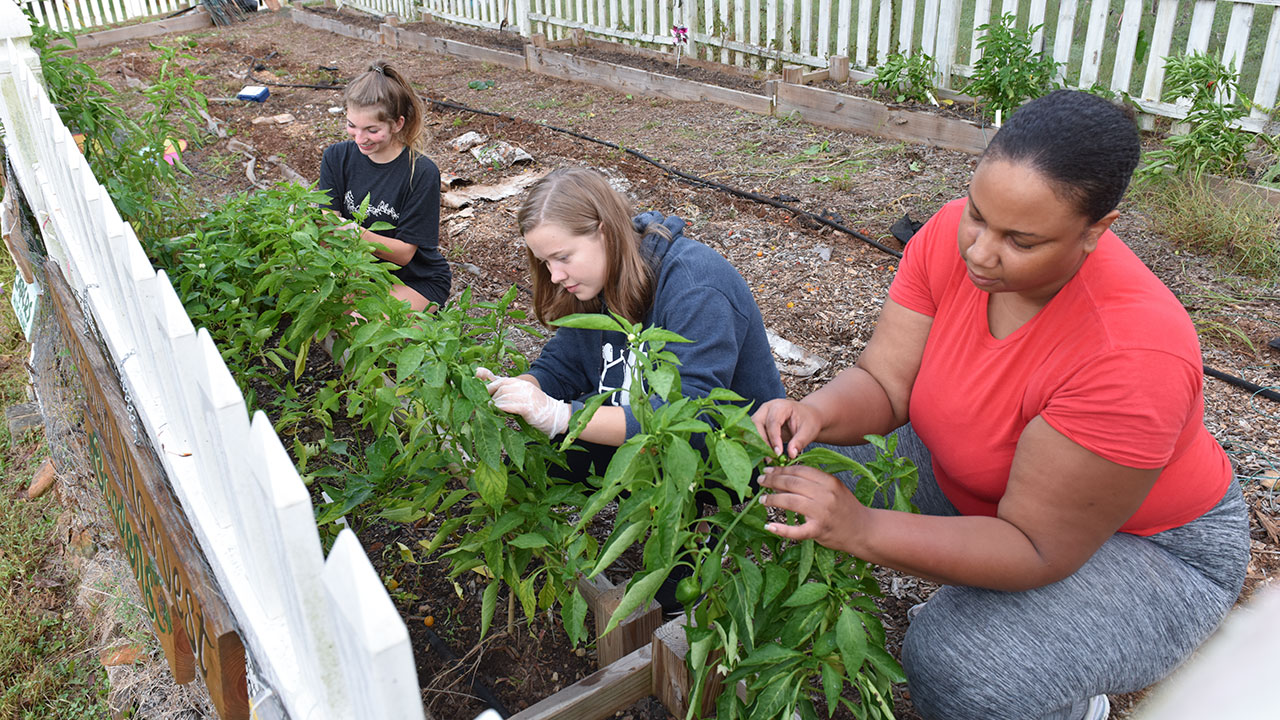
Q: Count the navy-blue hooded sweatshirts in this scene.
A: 1